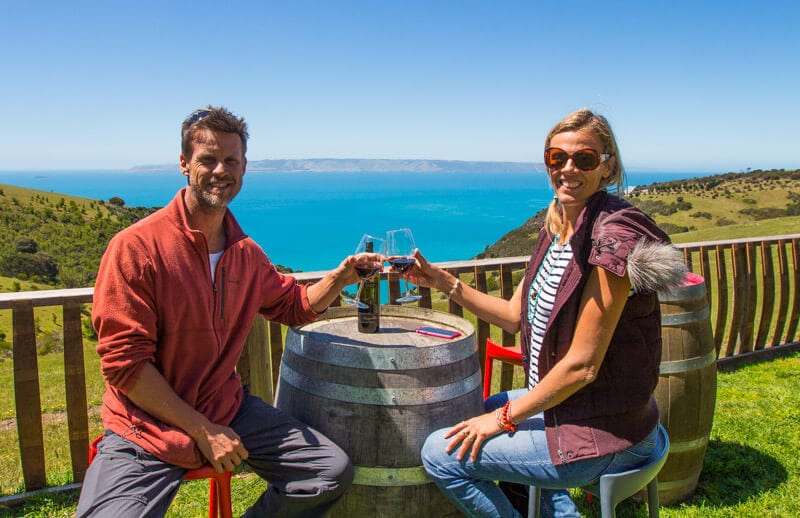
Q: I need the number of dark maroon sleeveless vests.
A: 1